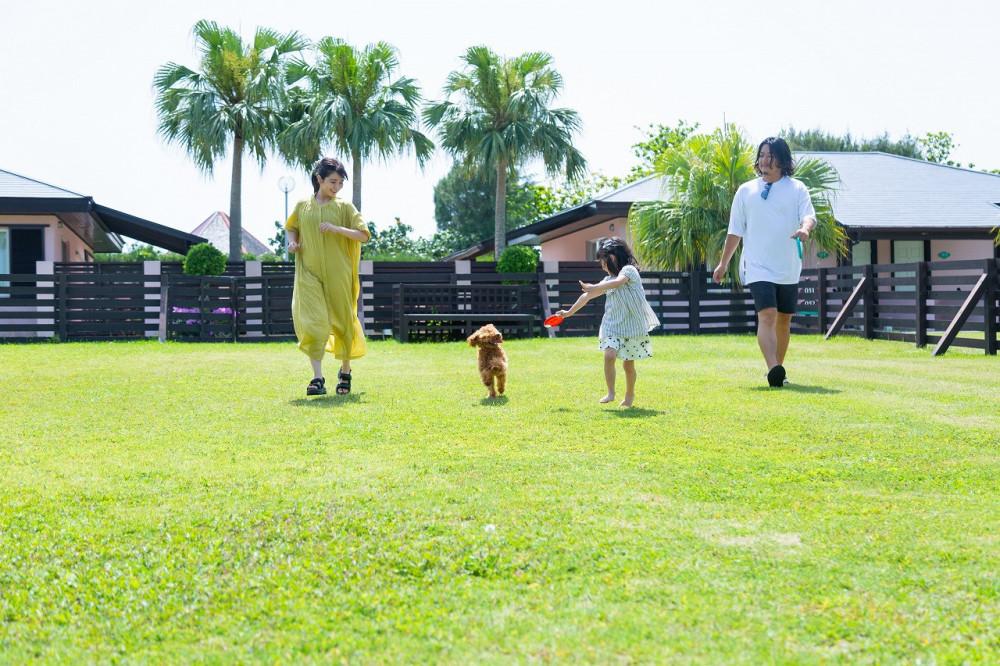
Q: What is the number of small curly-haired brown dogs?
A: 1